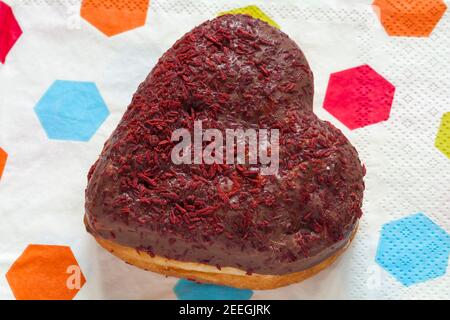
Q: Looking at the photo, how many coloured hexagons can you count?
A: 11